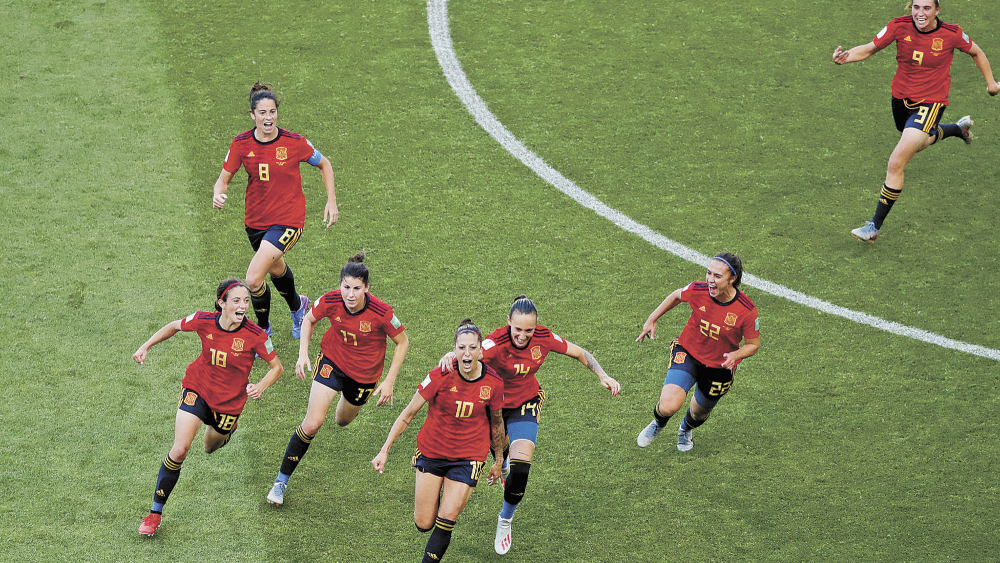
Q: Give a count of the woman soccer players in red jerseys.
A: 7